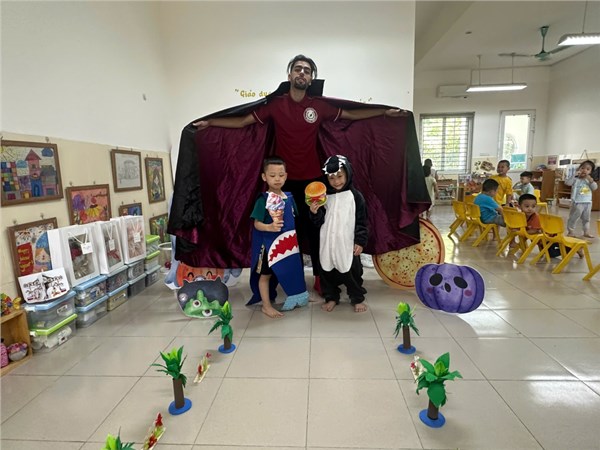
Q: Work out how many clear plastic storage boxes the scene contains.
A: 11